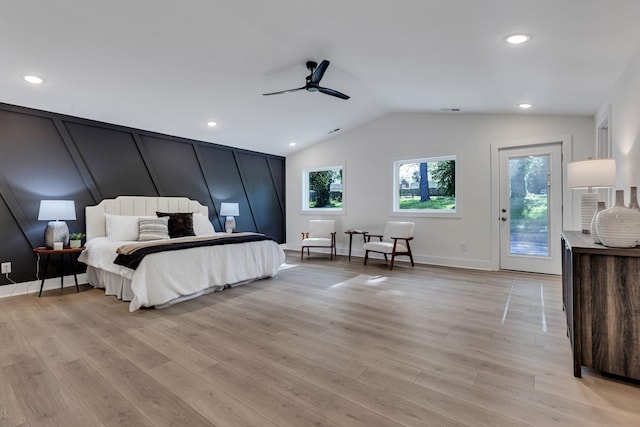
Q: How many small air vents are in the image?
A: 2